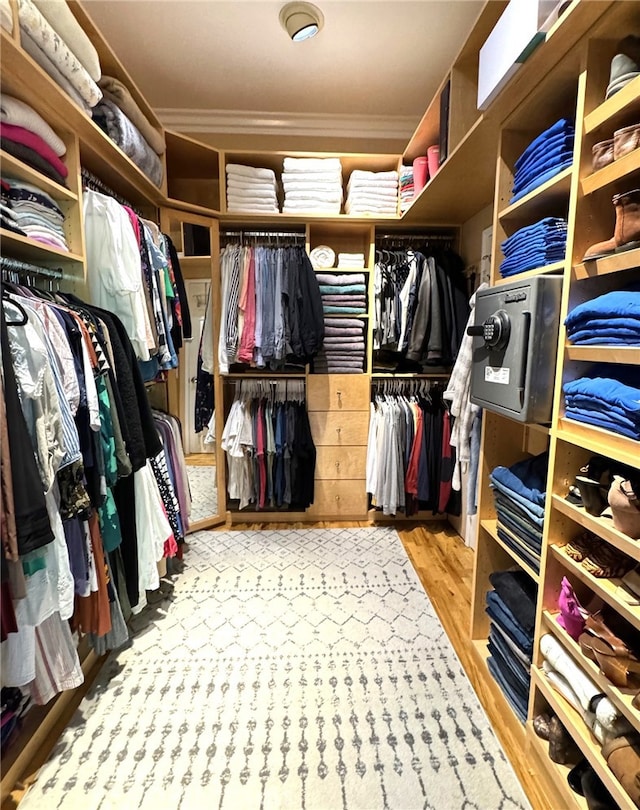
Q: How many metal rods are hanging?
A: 6